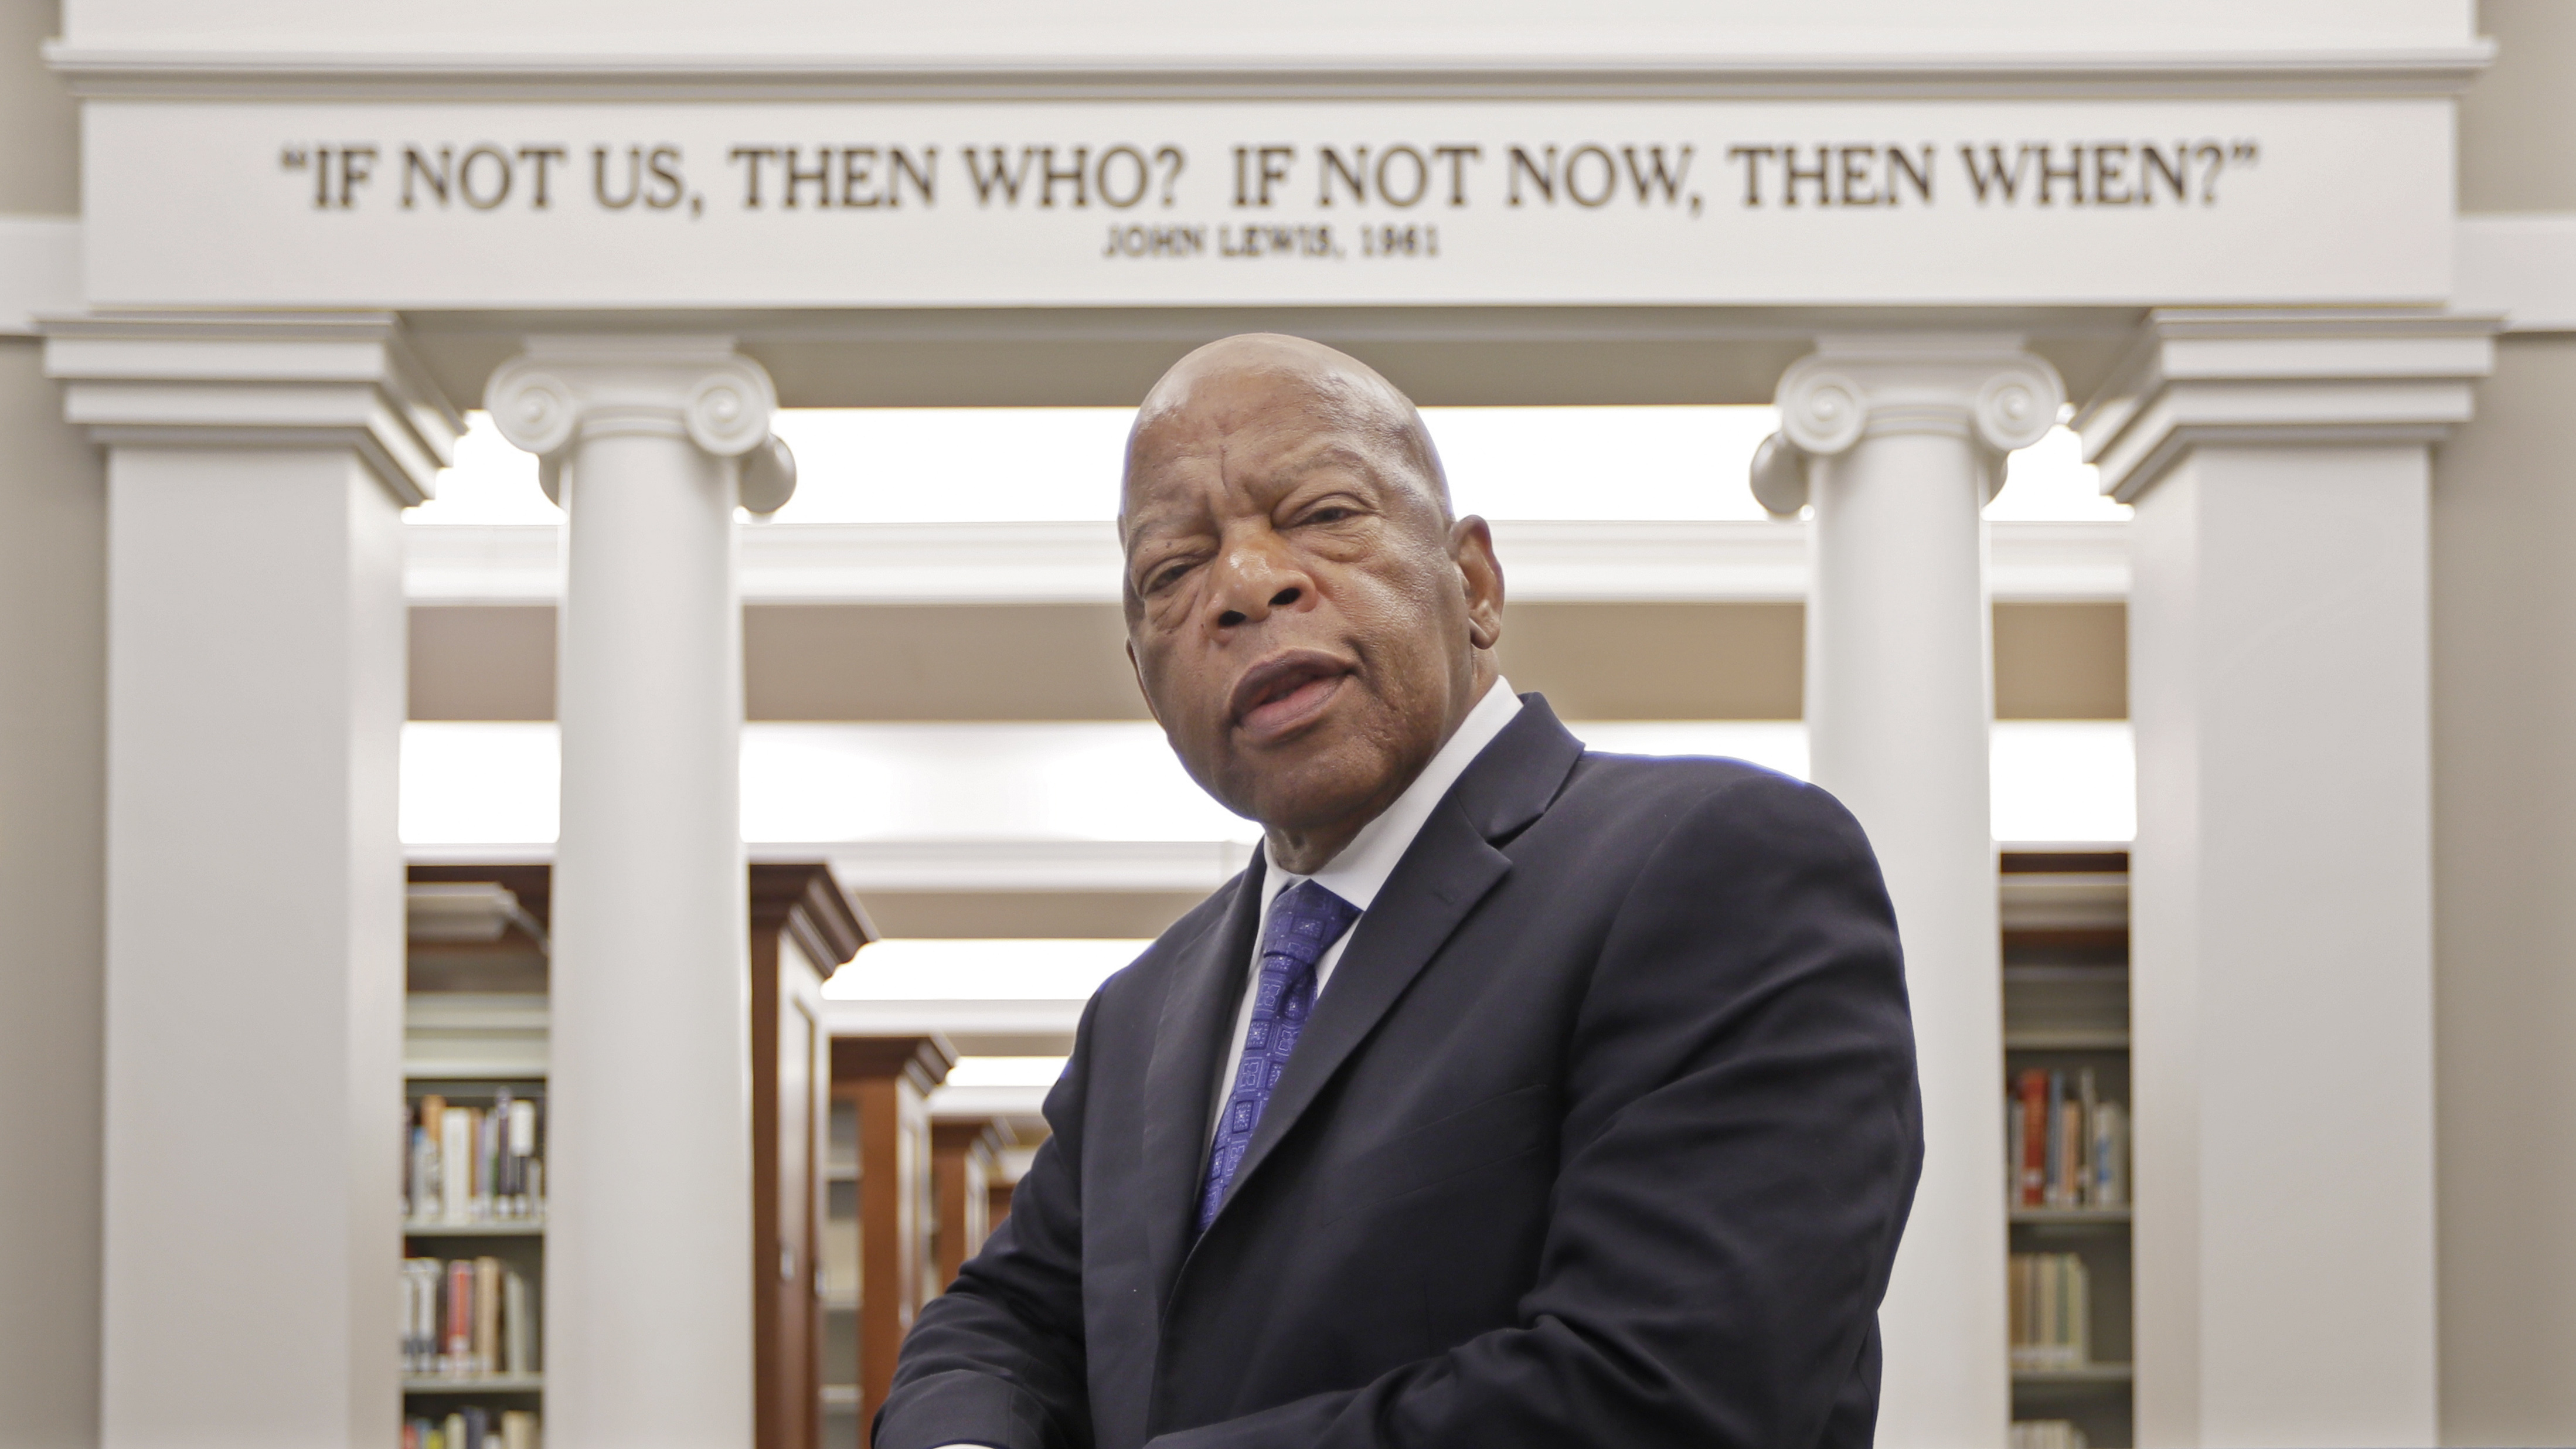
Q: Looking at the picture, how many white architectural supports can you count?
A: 4